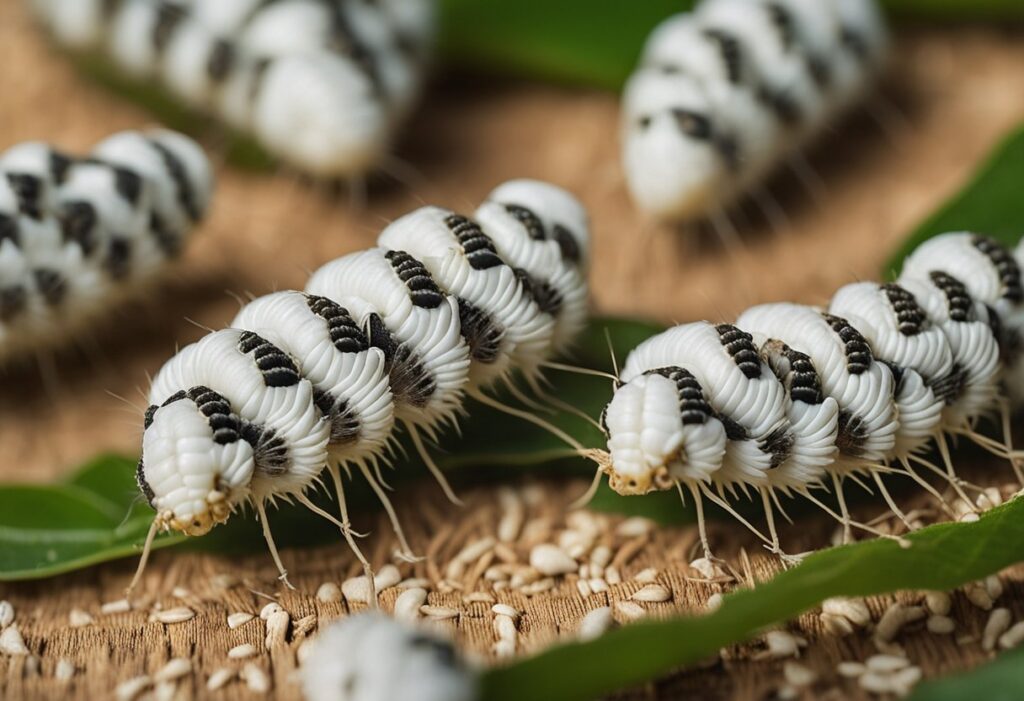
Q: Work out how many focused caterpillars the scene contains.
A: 2